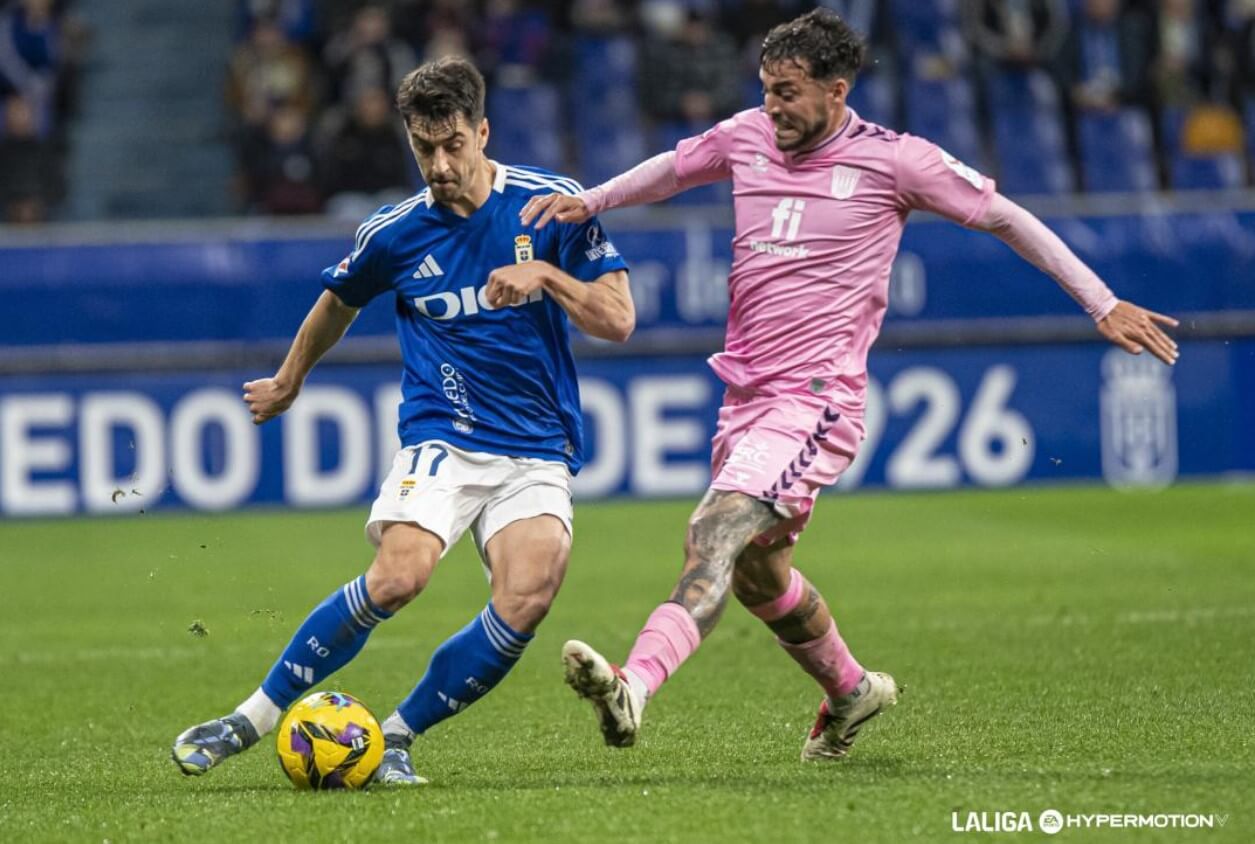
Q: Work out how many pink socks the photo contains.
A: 2